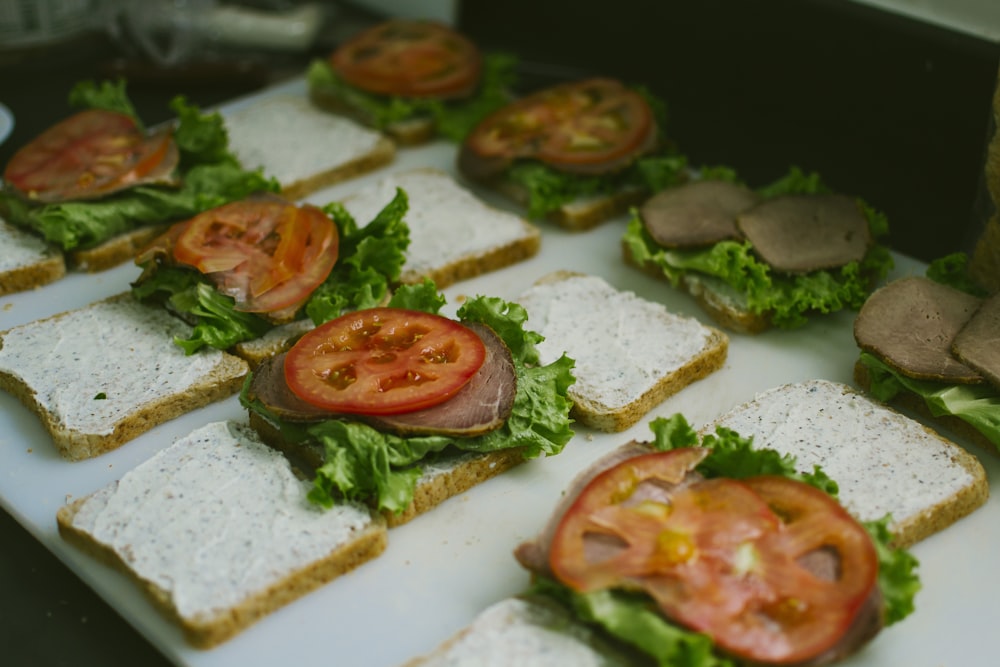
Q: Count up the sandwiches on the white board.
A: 8